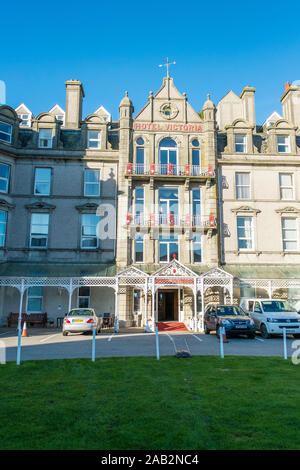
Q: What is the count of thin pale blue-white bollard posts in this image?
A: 5